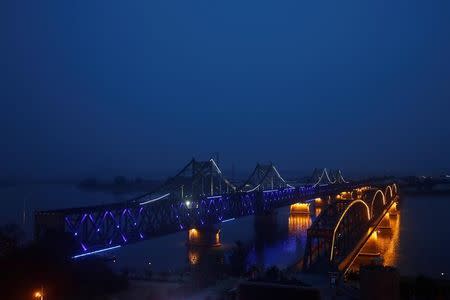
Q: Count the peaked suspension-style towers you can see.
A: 4